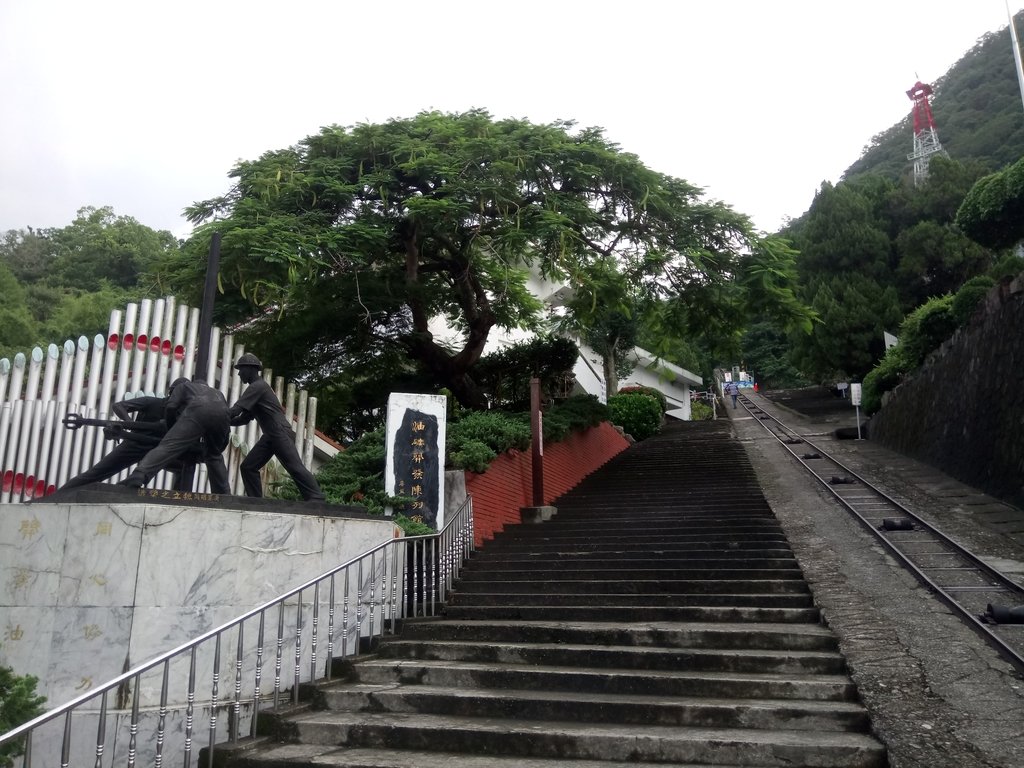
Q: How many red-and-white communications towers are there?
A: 1